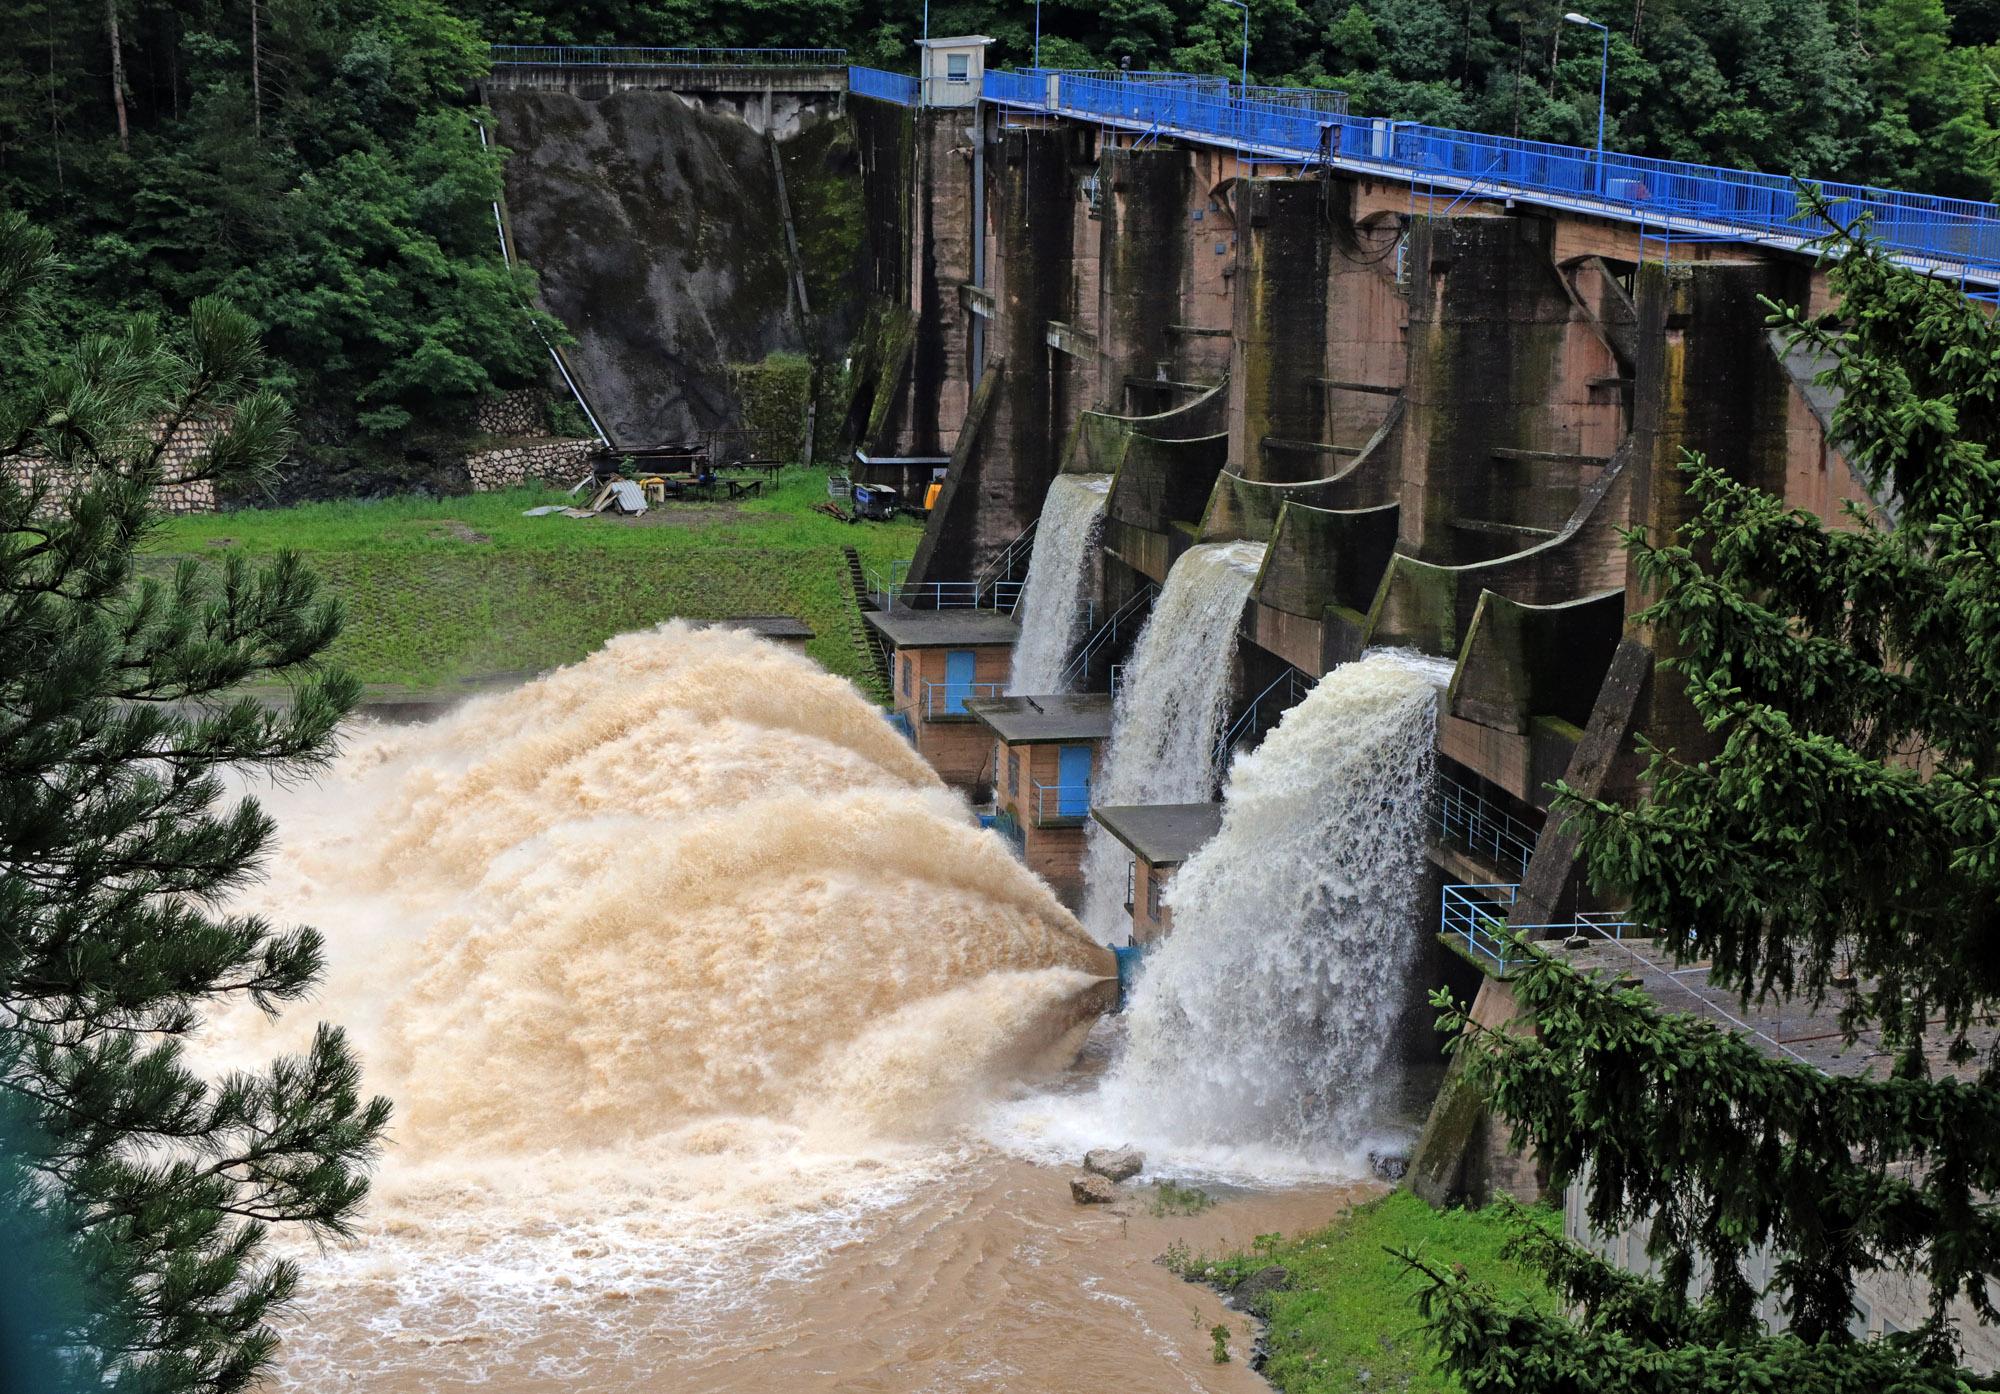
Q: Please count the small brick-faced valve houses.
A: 3